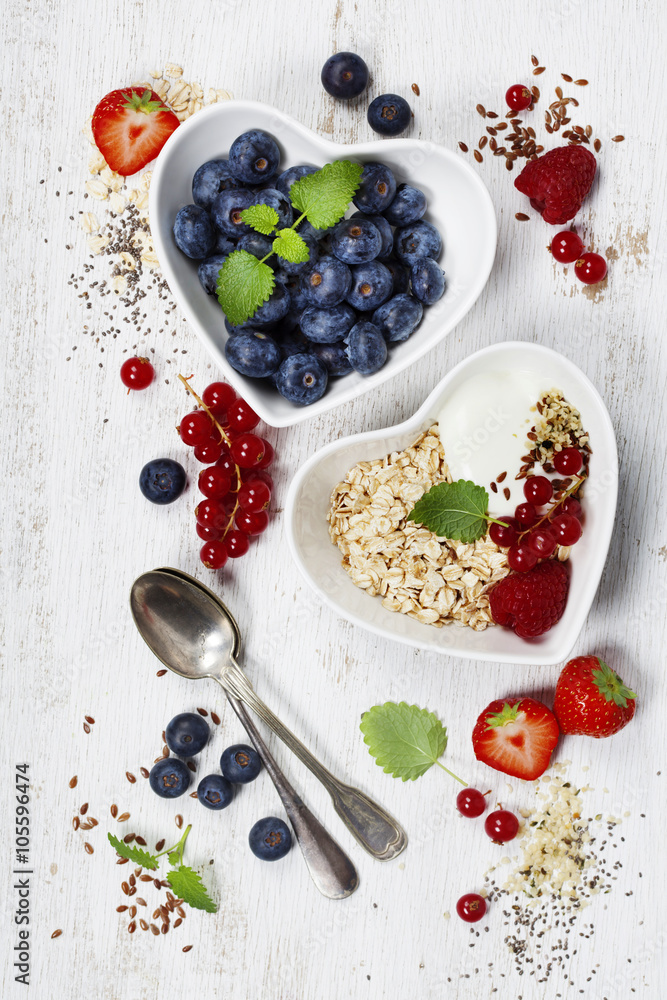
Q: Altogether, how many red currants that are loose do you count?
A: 7